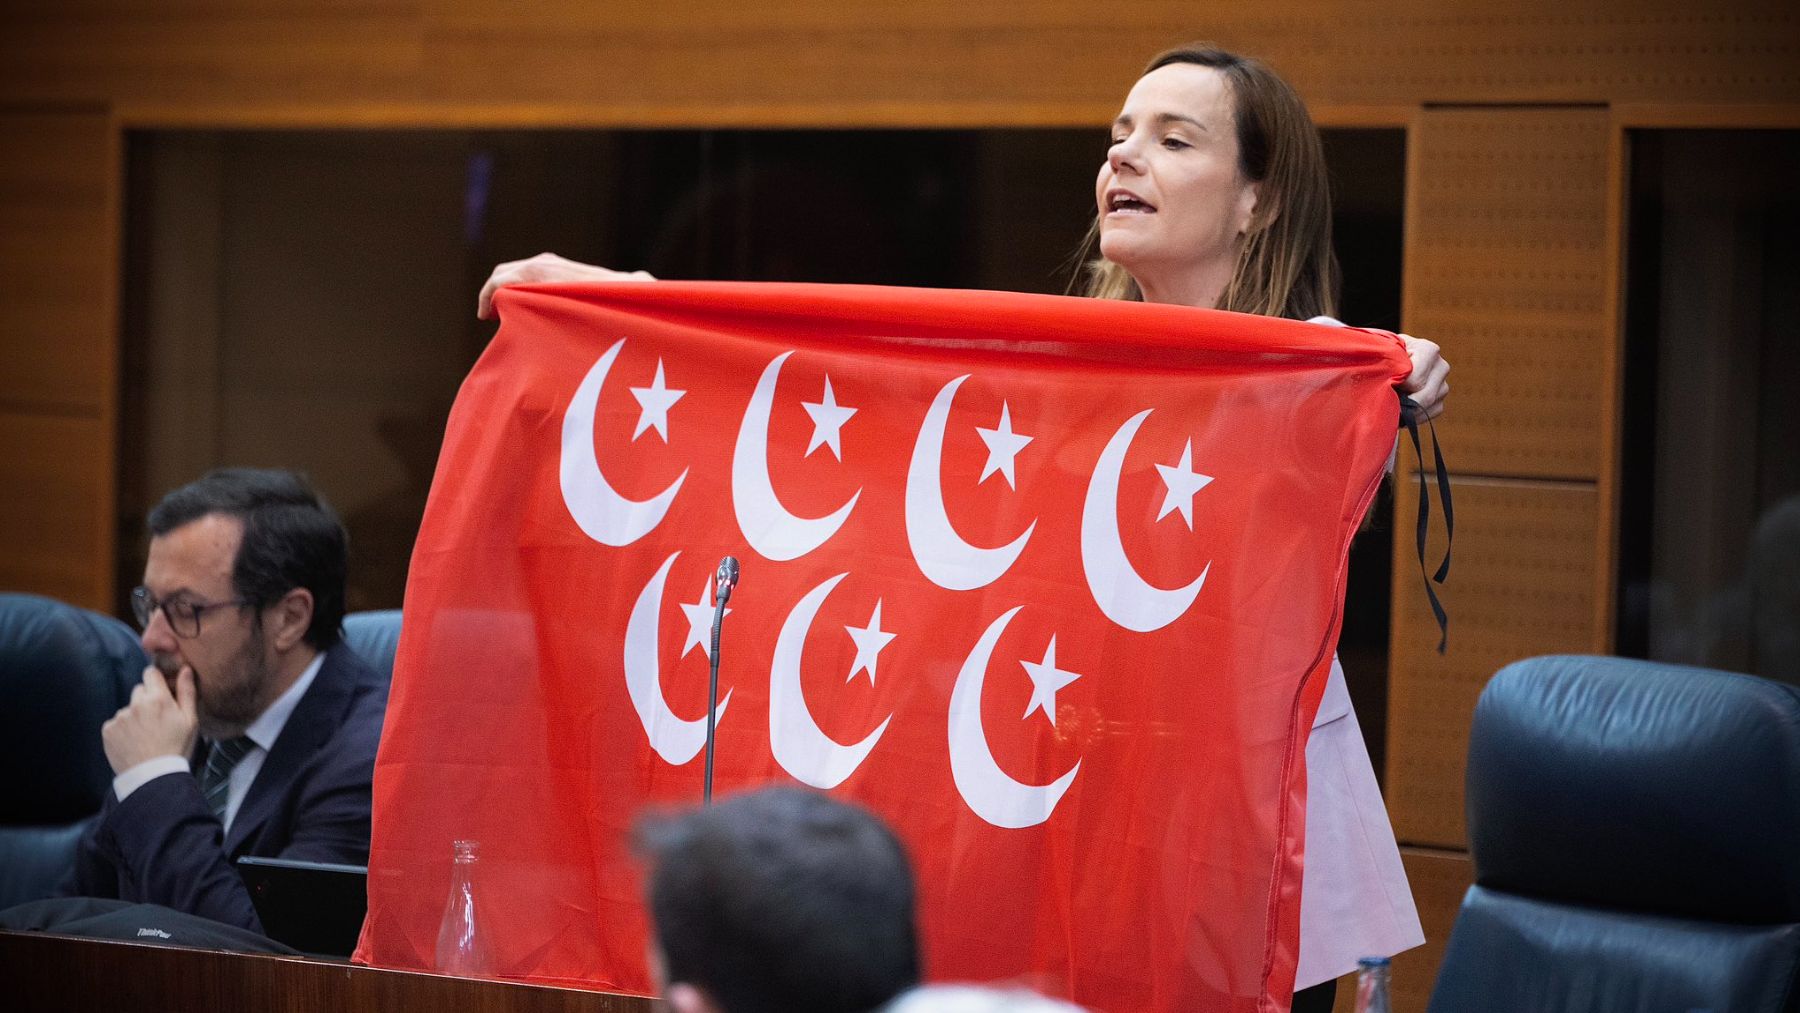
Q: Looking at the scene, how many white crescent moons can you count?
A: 7